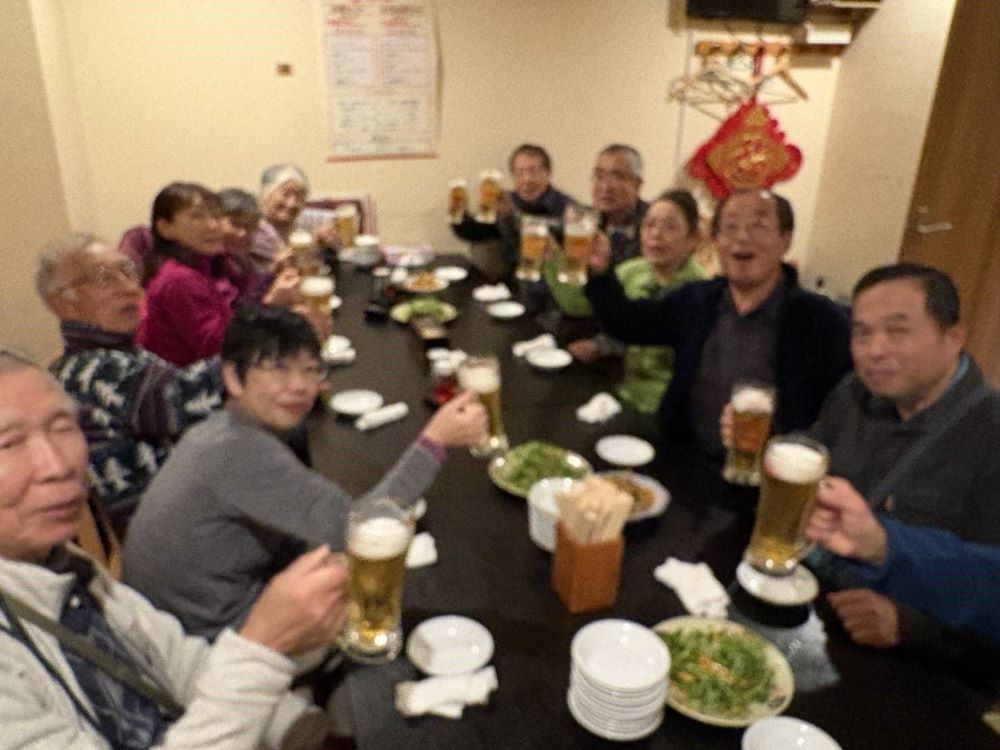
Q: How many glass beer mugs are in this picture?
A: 12